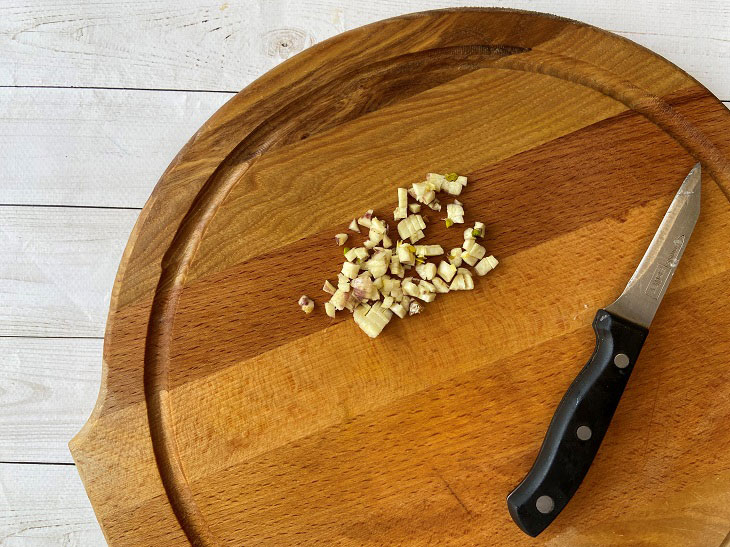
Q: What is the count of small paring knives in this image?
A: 1